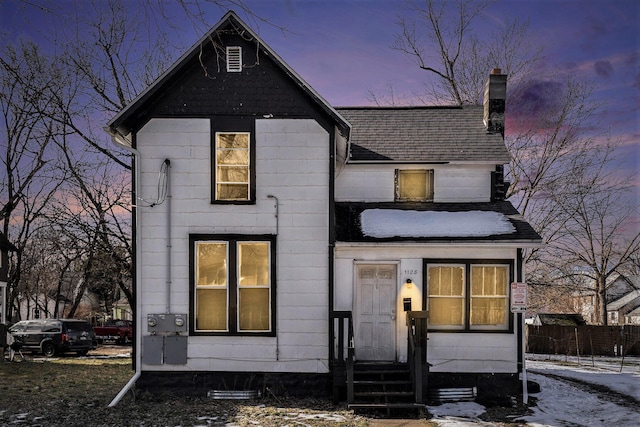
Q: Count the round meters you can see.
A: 2